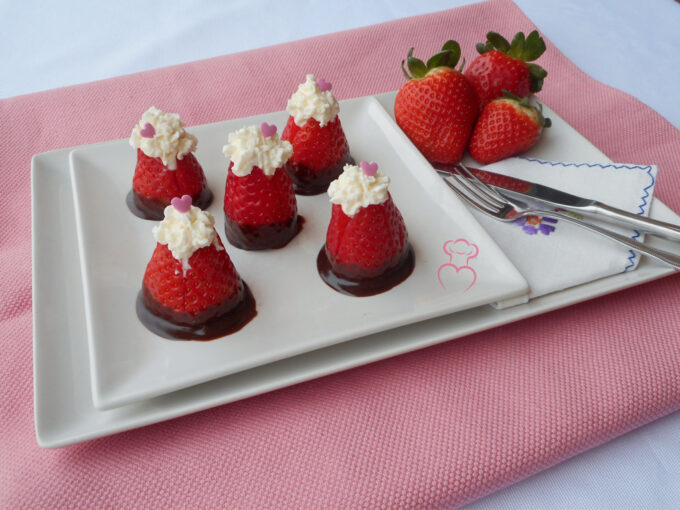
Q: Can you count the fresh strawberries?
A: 3